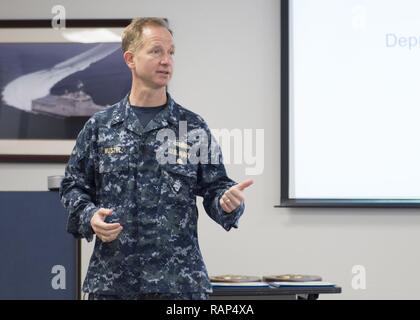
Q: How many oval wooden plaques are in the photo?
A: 2